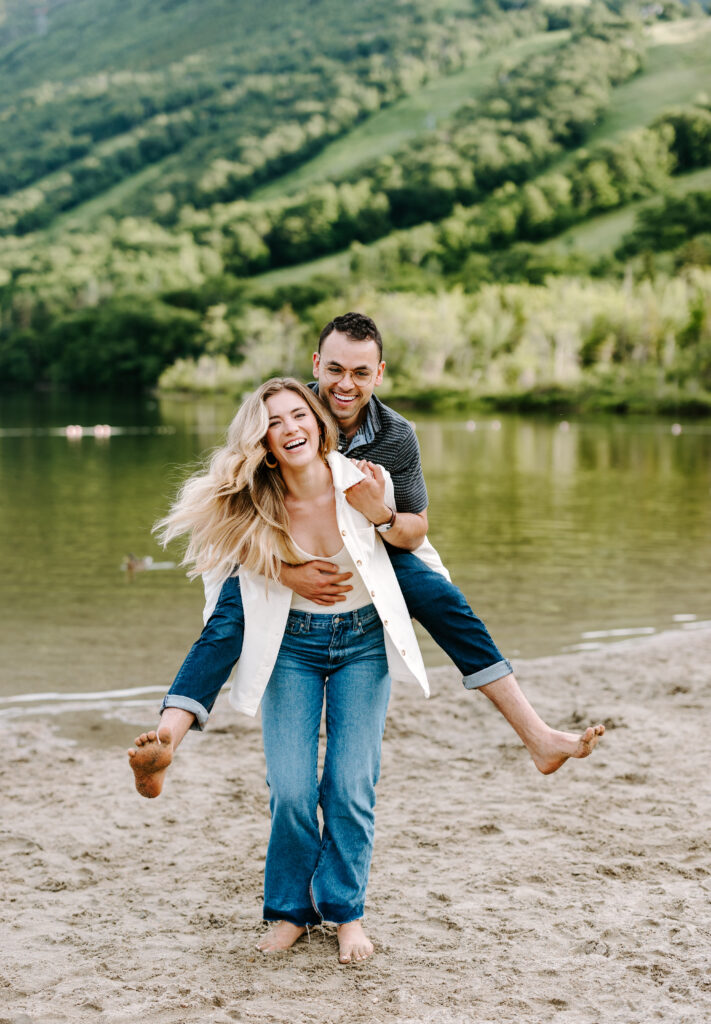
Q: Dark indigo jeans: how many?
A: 1